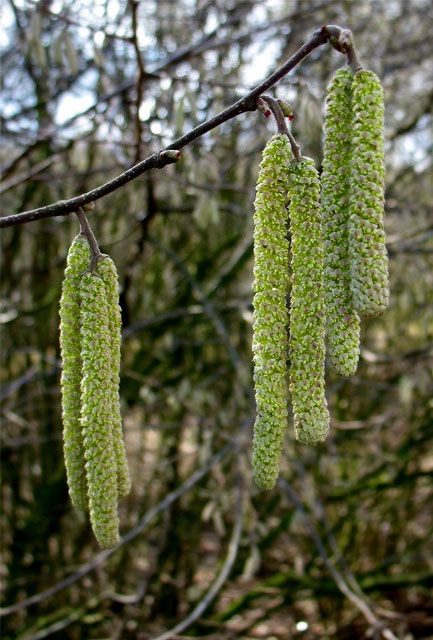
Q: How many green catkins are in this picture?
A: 7